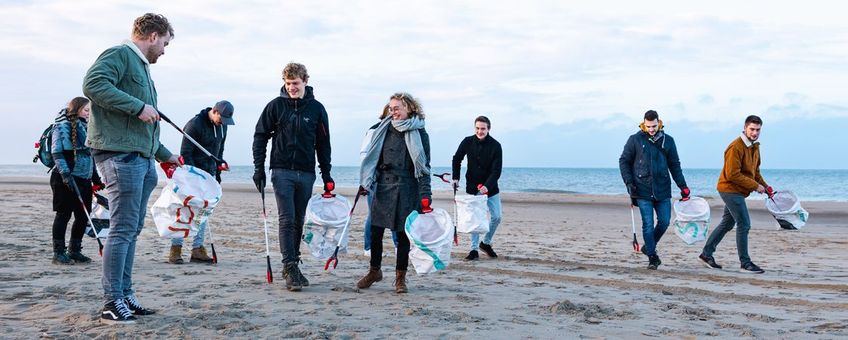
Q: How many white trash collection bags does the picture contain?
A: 7